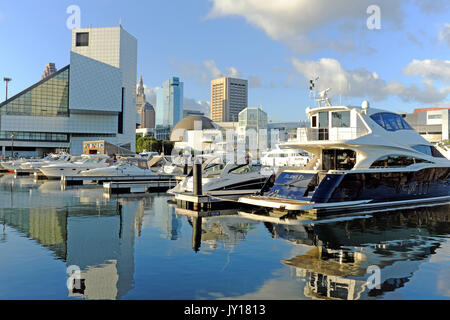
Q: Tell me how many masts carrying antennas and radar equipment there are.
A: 1